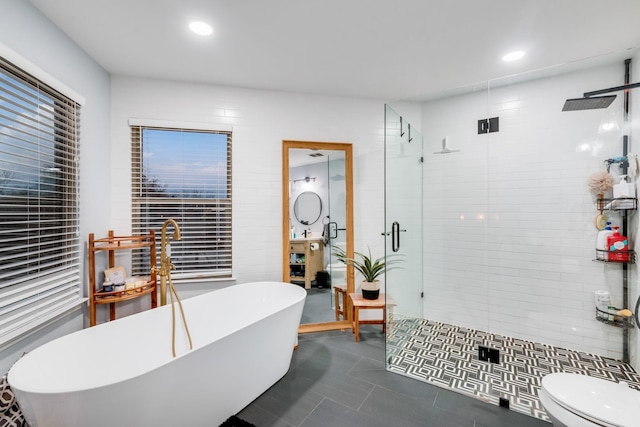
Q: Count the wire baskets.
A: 3